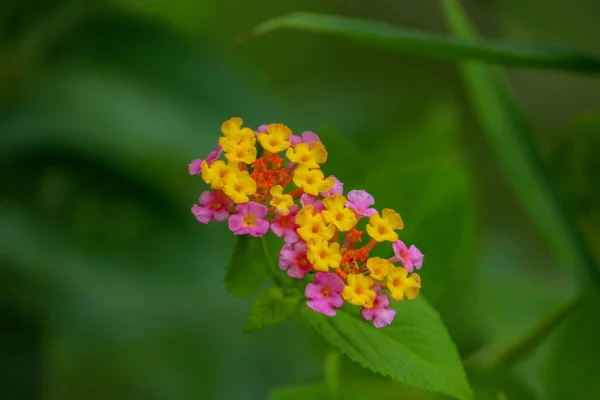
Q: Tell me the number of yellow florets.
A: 15